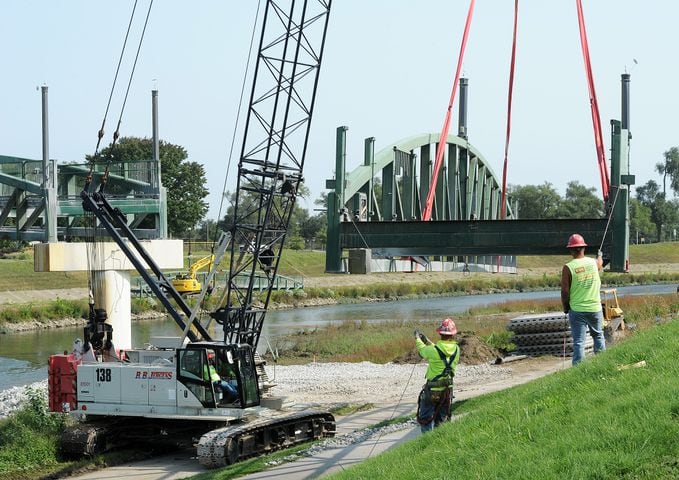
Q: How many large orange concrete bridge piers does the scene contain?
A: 0